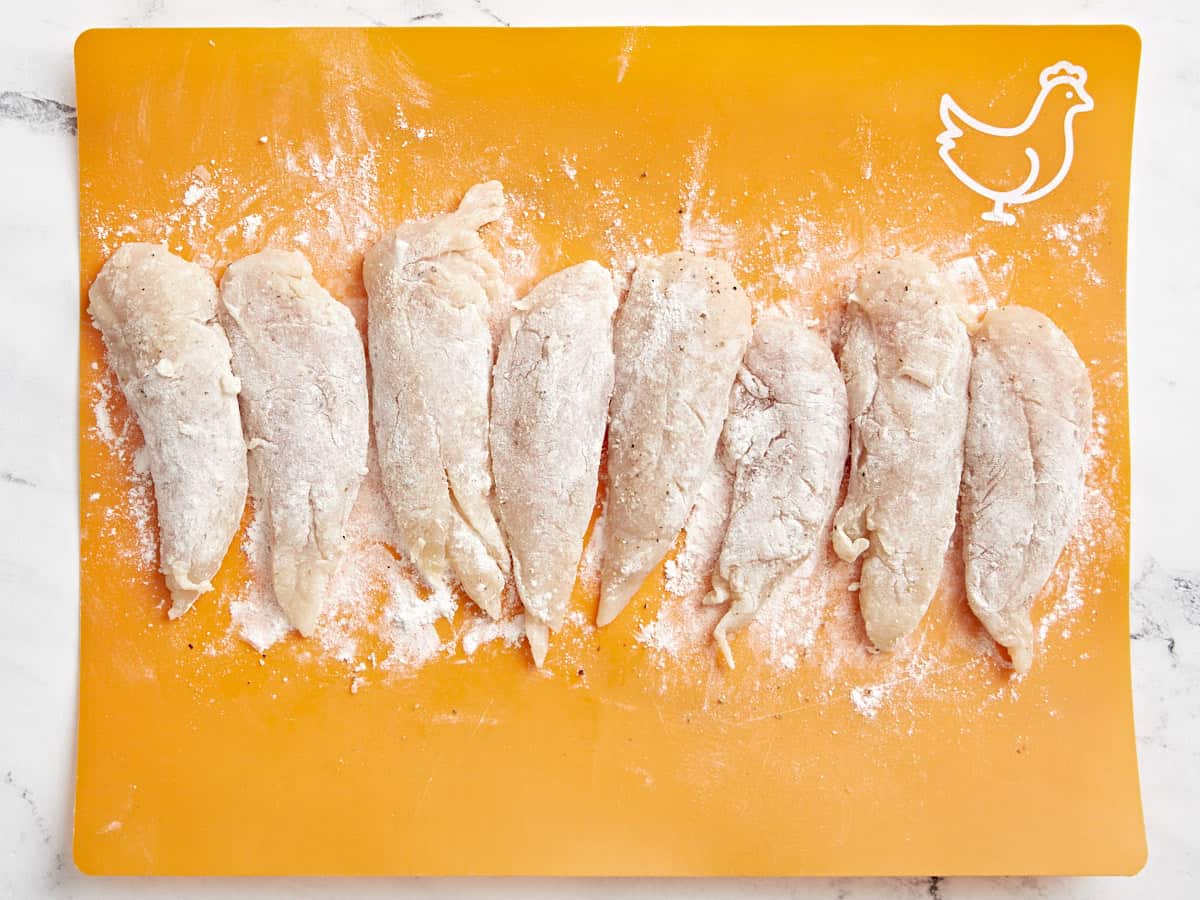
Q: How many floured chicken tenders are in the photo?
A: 8